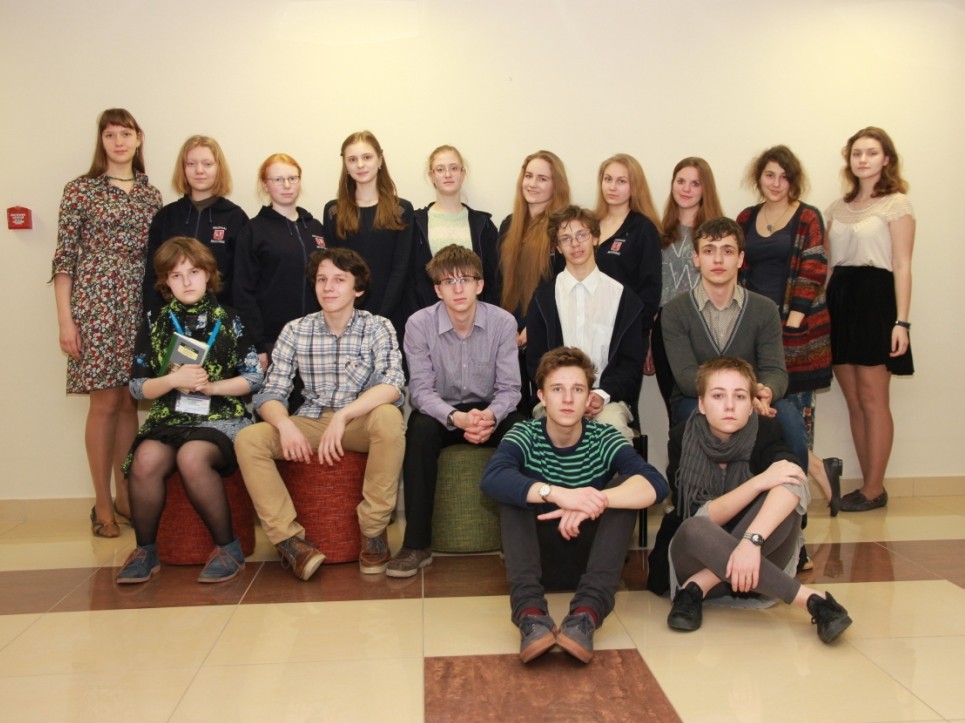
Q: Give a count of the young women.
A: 12